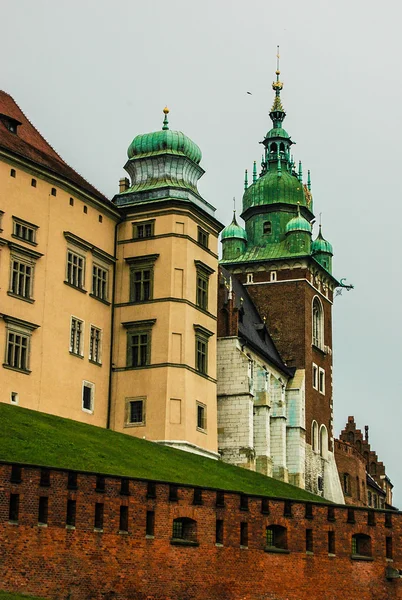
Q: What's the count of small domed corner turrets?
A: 3